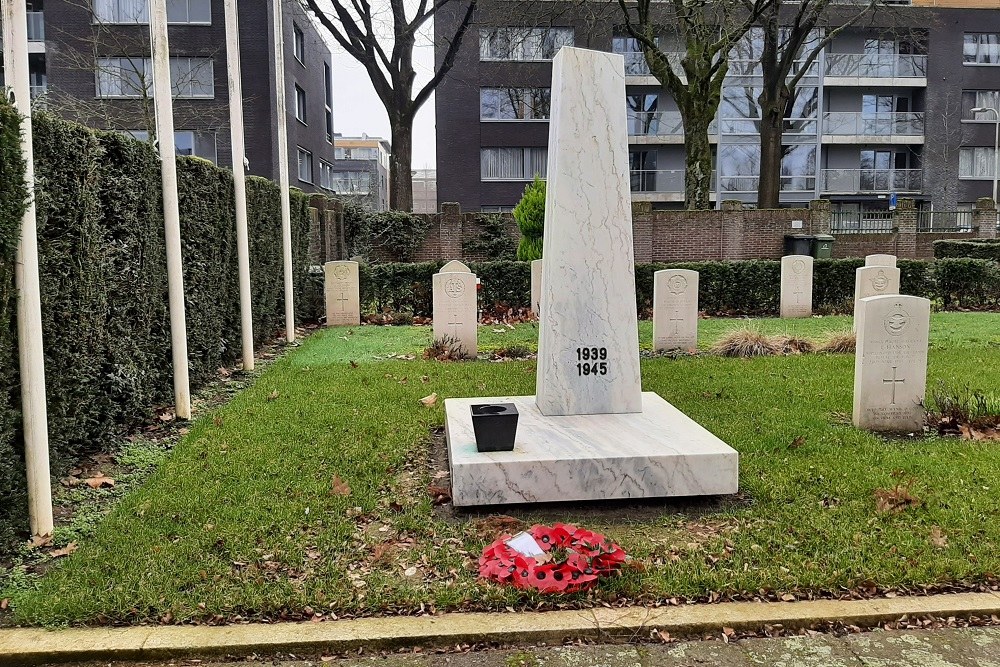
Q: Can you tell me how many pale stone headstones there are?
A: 9